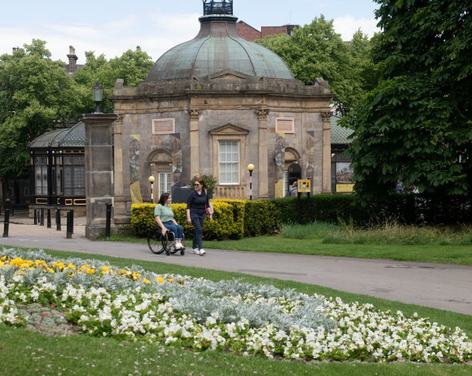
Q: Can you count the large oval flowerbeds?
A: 1